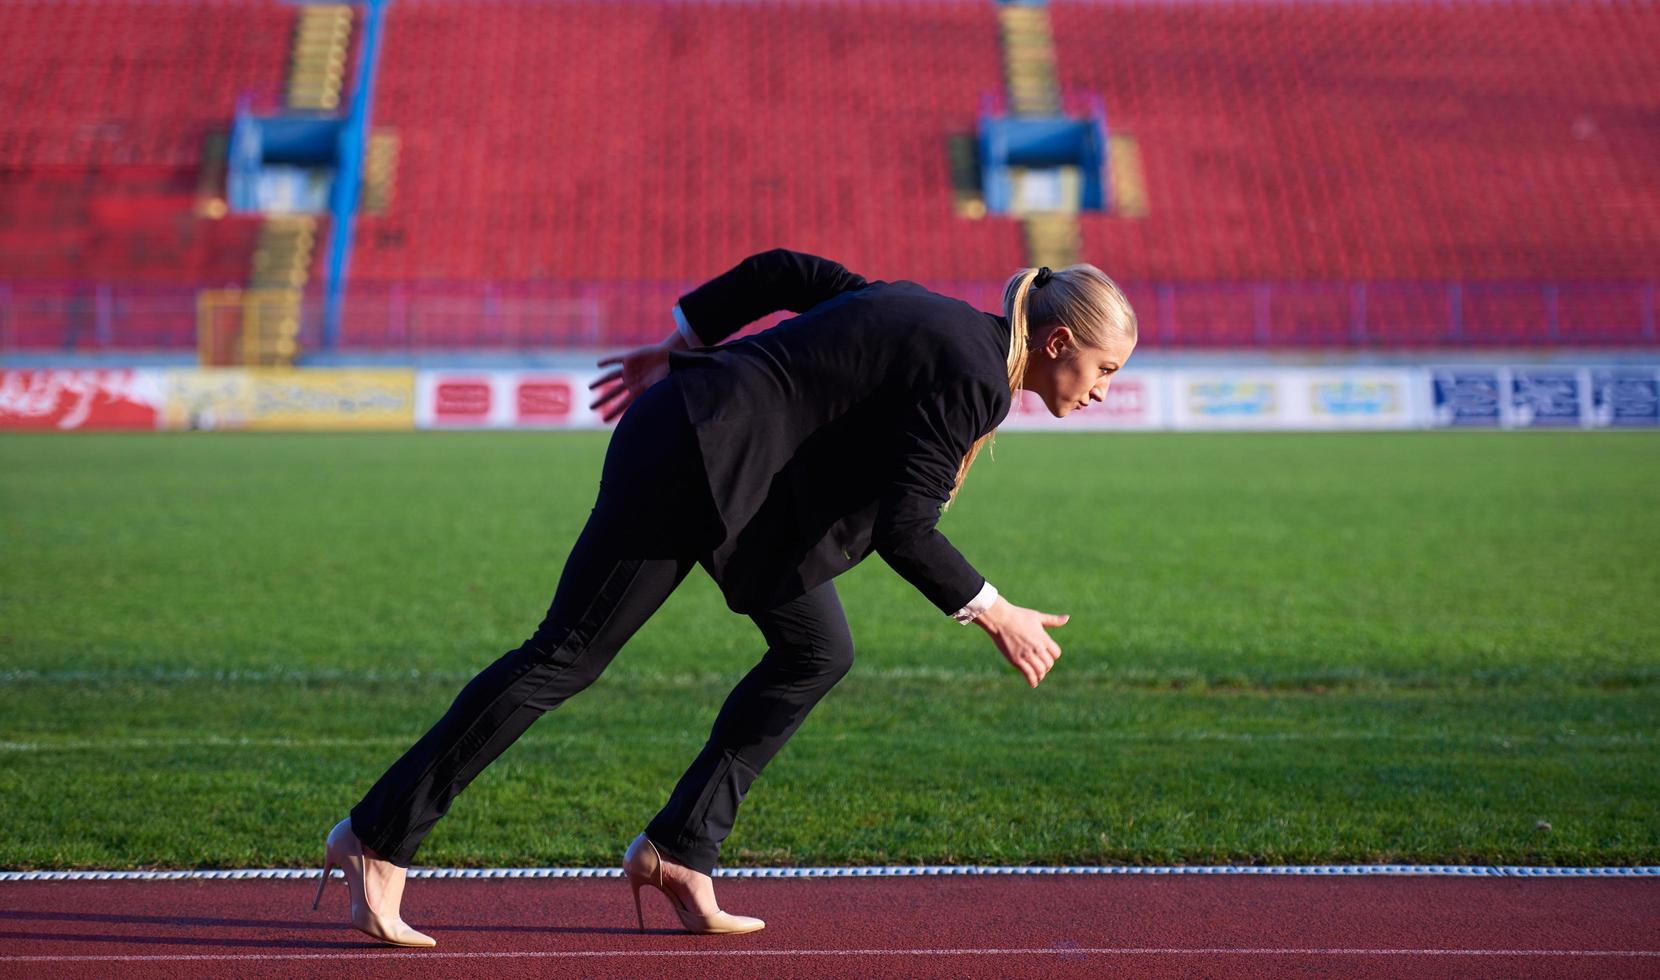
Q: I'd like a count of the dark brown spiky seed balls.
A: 0